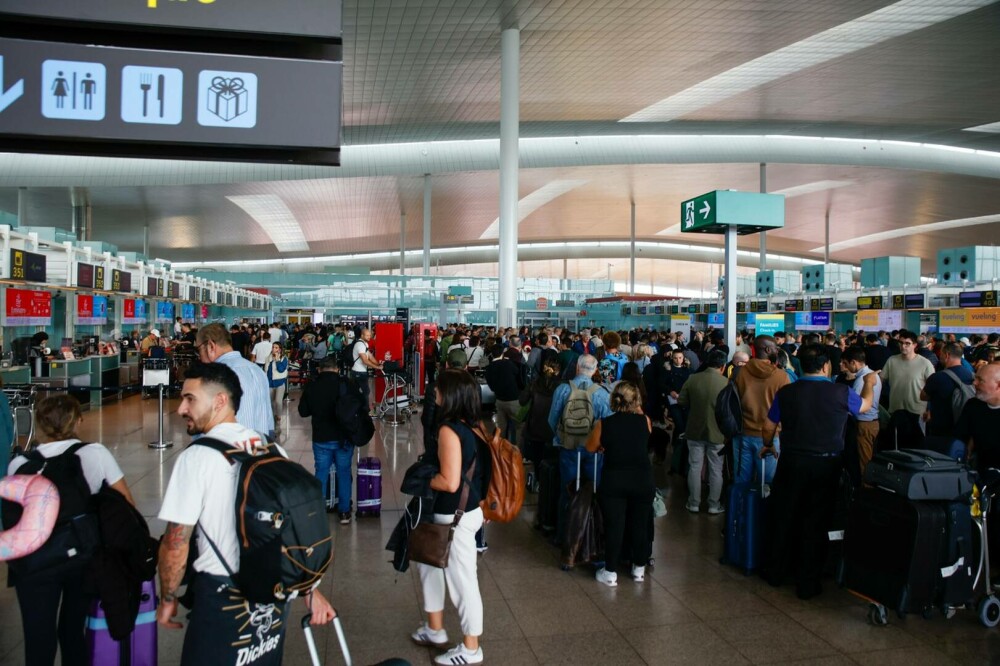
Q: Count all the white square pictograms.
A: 3